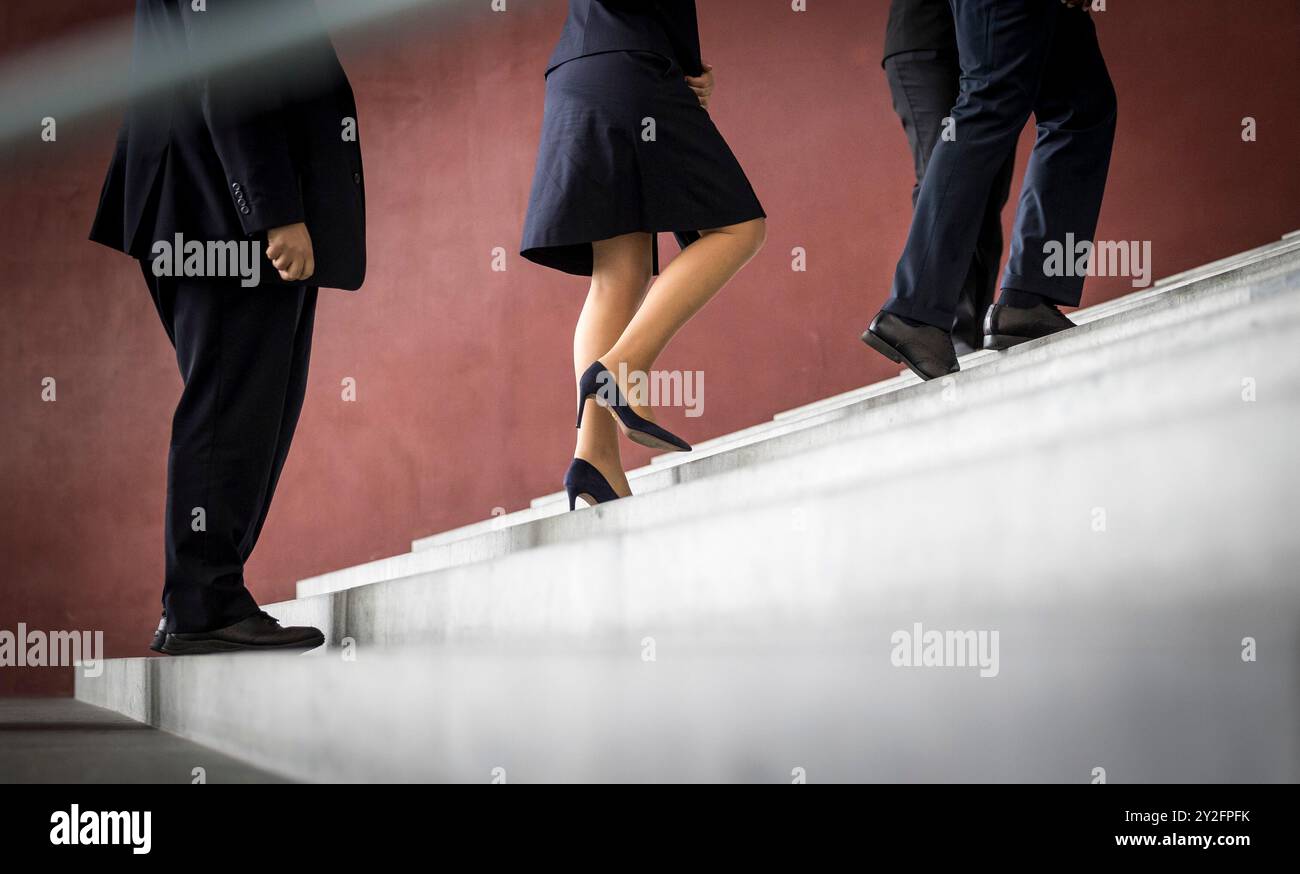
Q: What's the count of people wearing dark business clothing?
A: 4